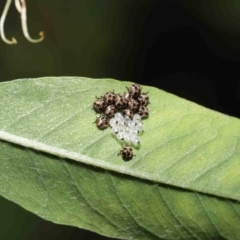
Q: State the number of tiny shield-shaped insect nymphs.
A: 12